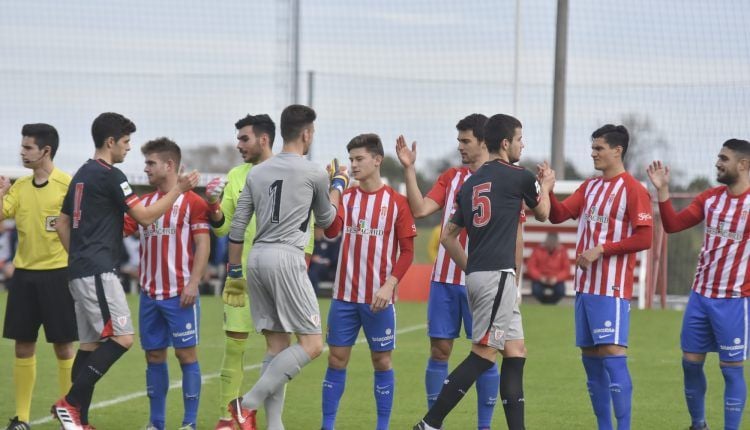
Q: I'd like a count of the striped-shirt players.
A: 5